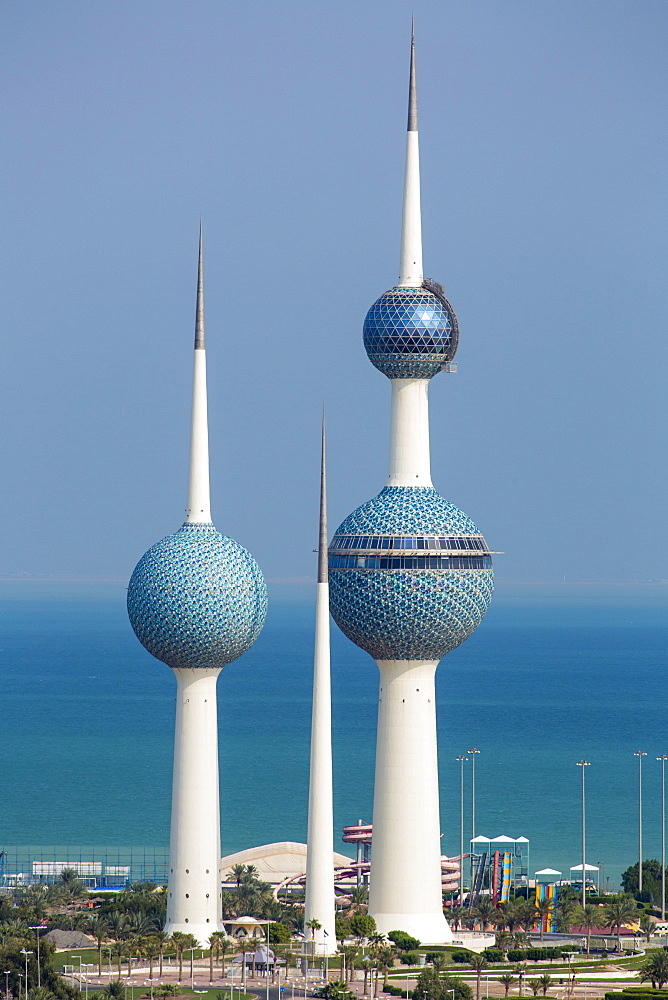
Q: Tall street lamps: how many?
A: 5